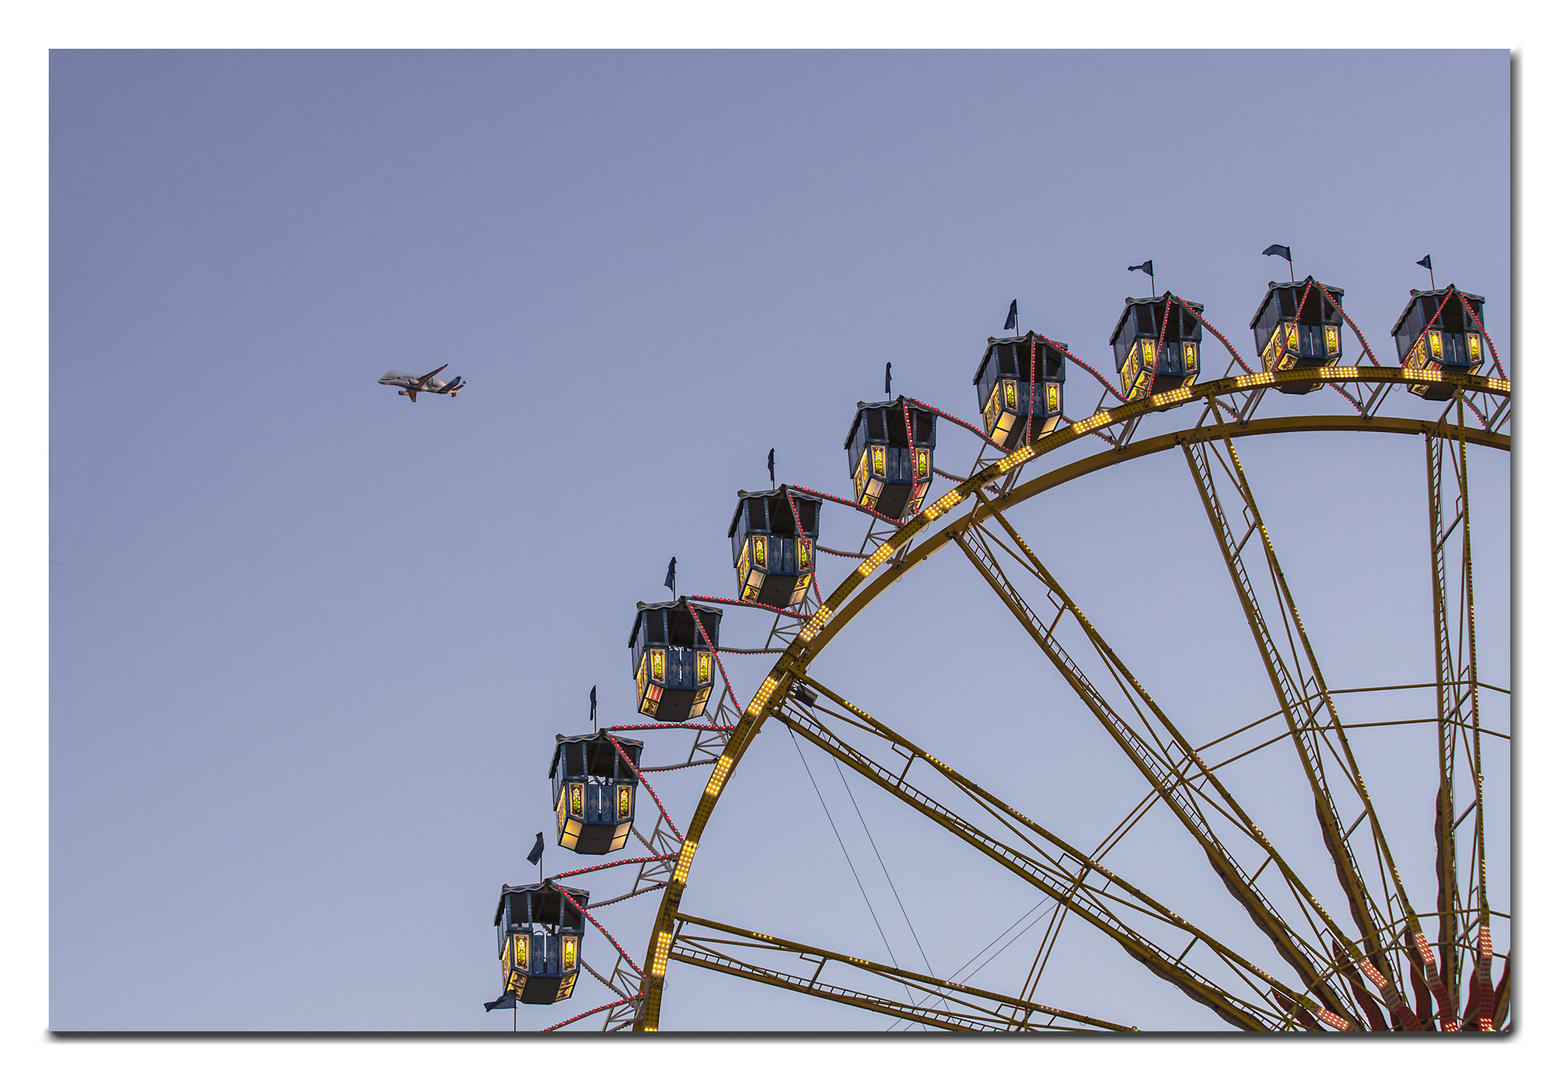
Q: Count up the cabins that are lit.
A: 9